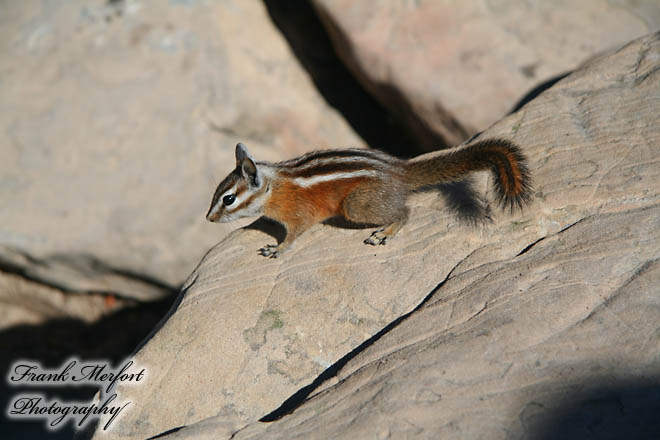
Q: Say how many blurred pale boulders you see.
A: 2